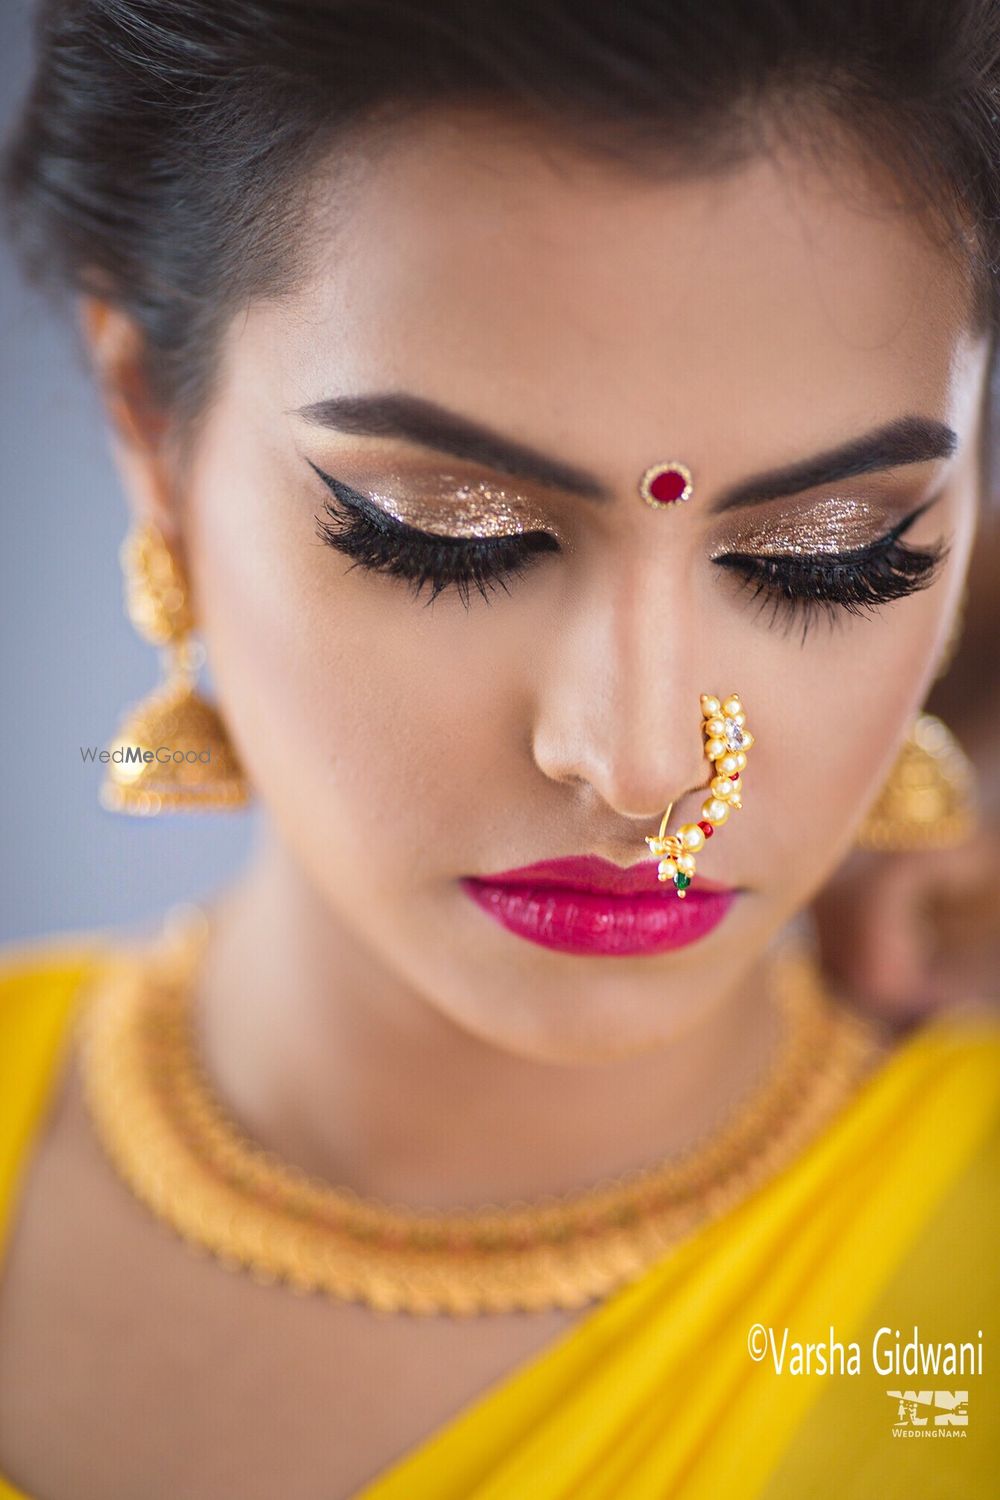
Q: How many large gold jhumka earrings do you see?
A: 2